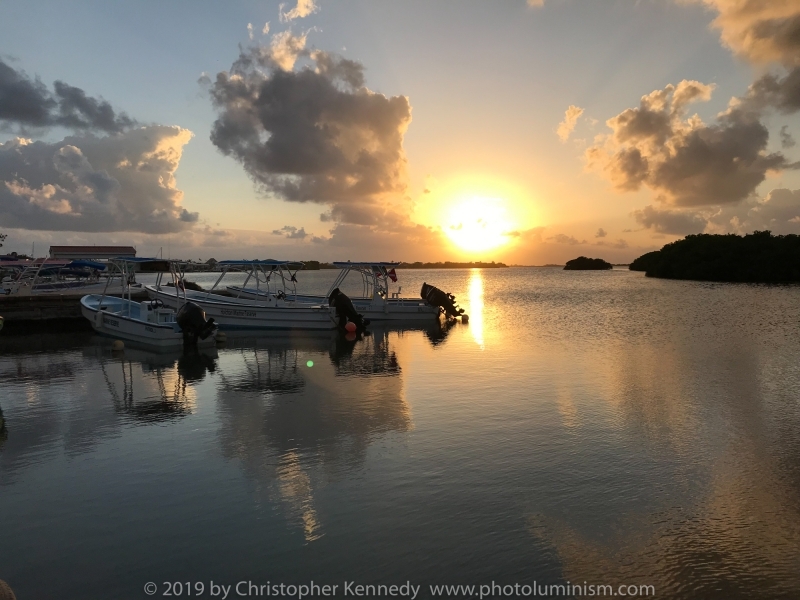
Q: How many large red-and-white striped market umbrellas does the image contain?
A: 0